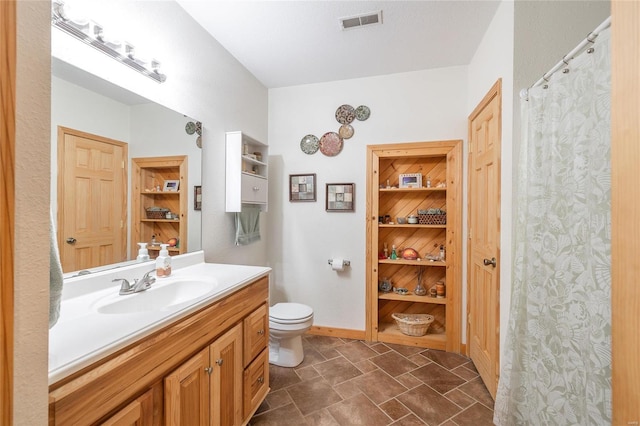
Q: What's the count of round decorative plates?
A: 5